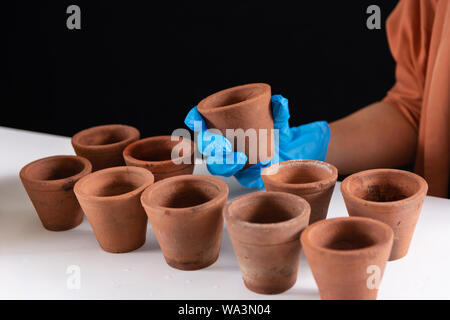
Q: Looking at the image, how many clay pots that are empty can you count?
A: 10